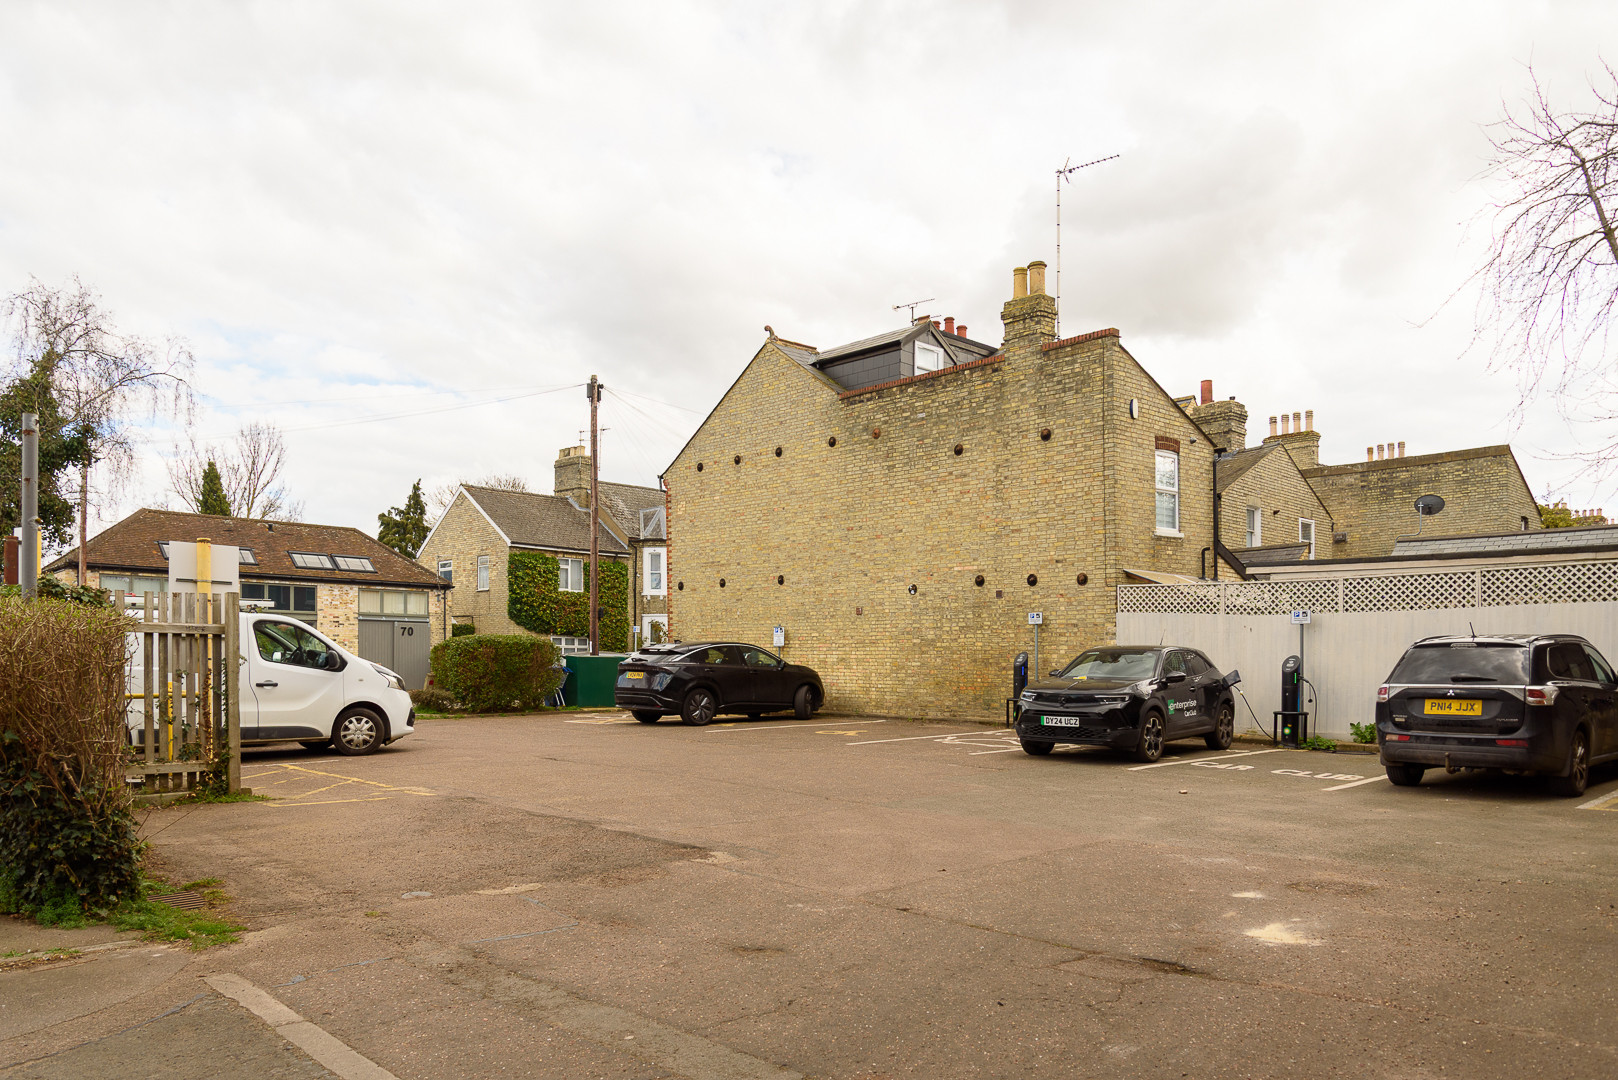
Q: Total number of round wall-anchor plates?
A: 14